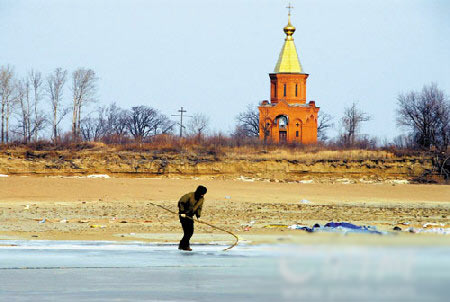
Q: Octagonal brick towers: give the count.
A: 1